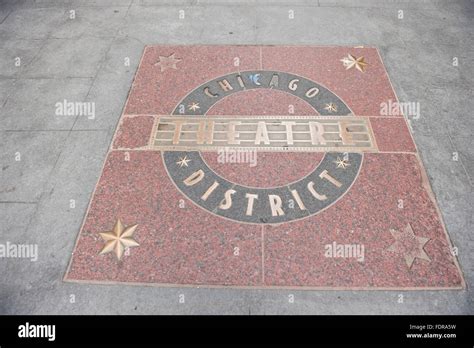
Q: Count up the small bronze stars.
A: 4